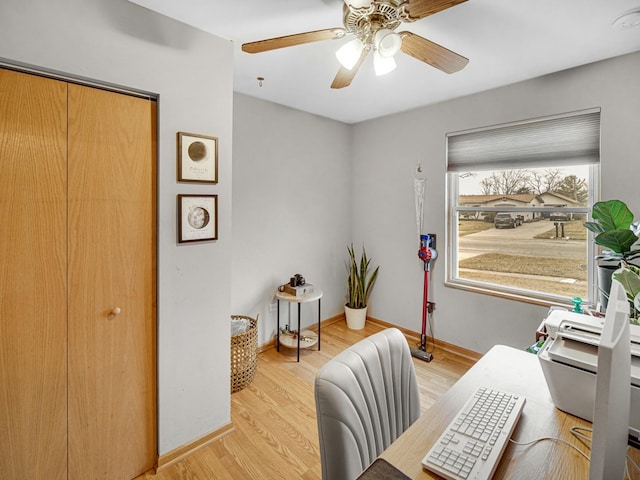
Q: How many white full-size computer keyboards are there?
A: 1